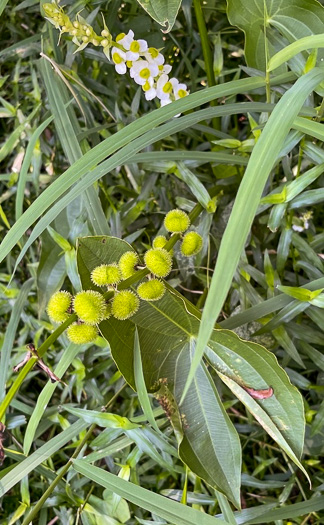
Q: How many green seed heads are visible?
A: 12